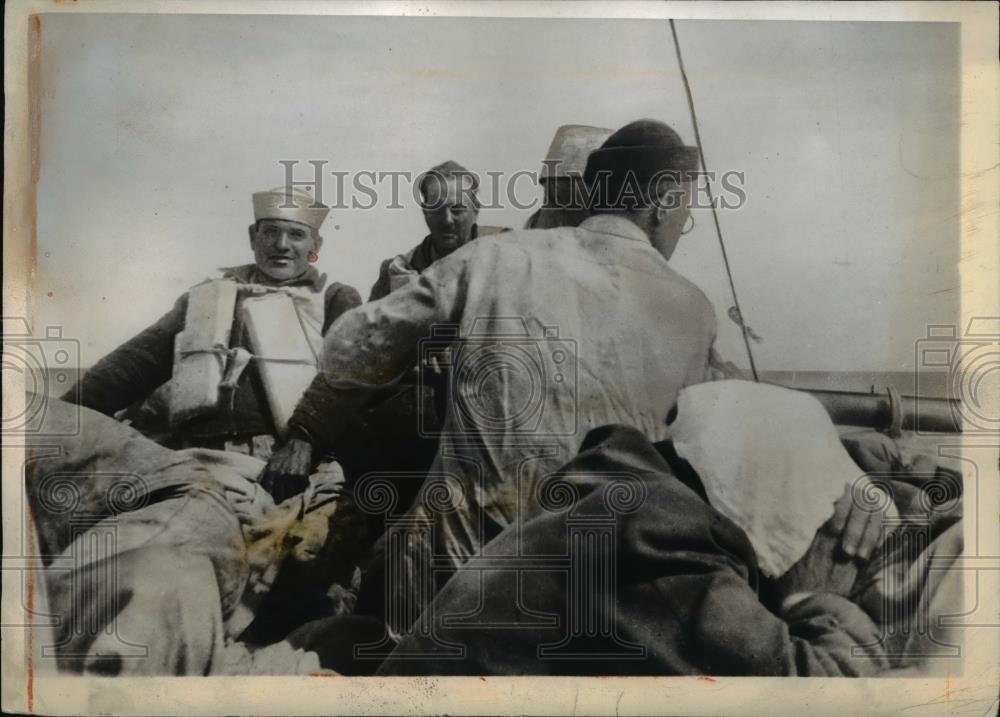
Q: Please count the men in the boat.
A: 5